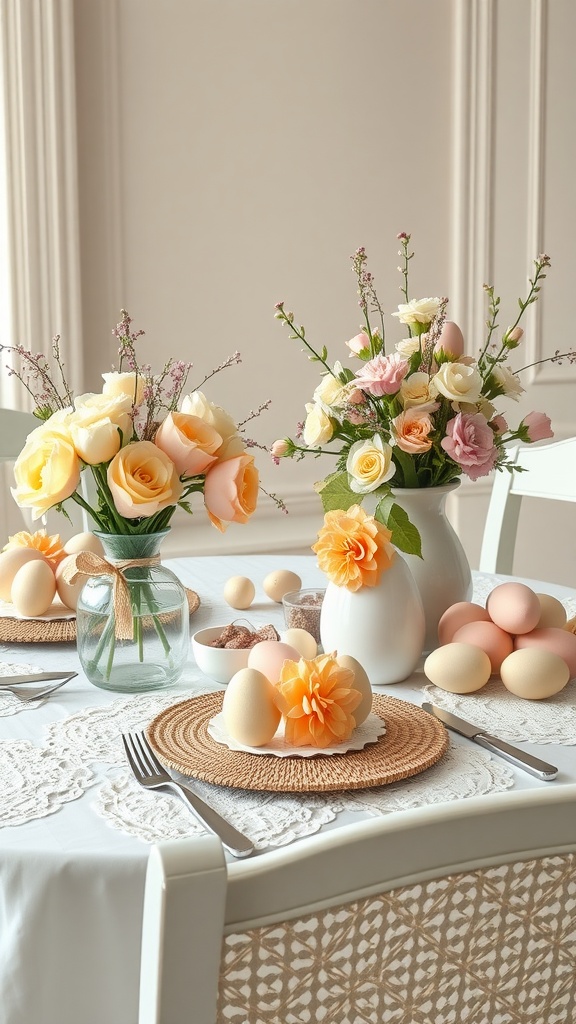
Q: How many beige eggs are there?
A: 12